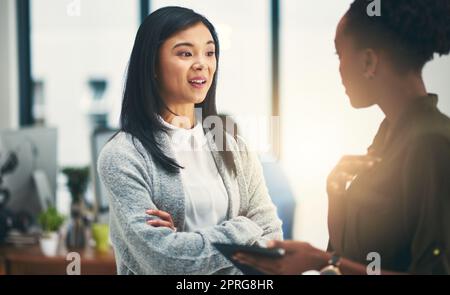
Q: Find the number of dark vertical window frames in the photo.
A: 3